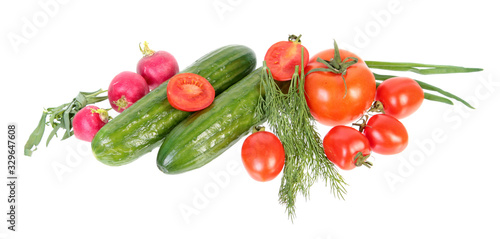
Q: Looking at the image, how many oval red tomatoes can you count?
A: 4